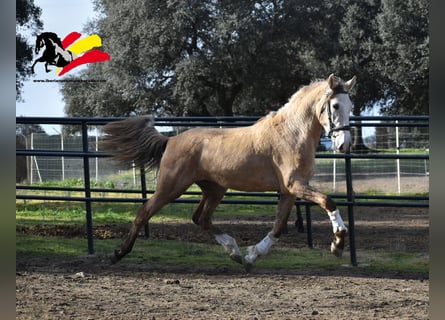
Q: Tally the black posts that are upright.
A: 4